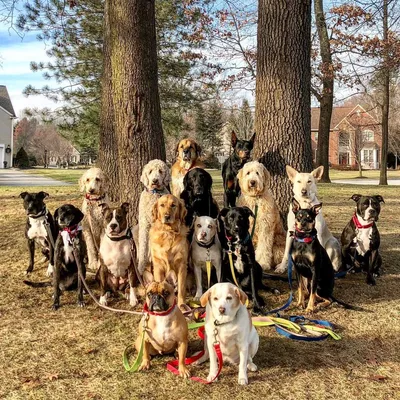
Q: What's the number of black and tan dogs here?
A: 2